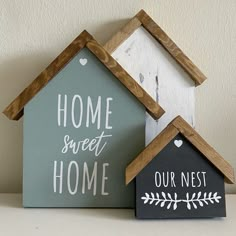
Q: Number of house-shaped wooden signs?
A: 3